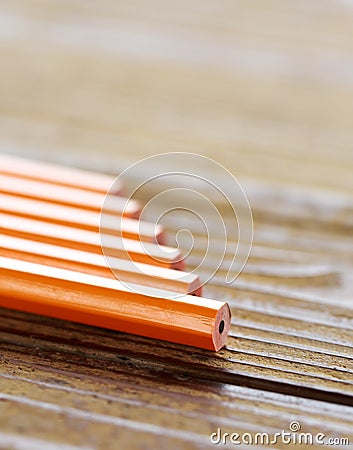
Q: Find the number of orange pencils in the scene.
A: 6